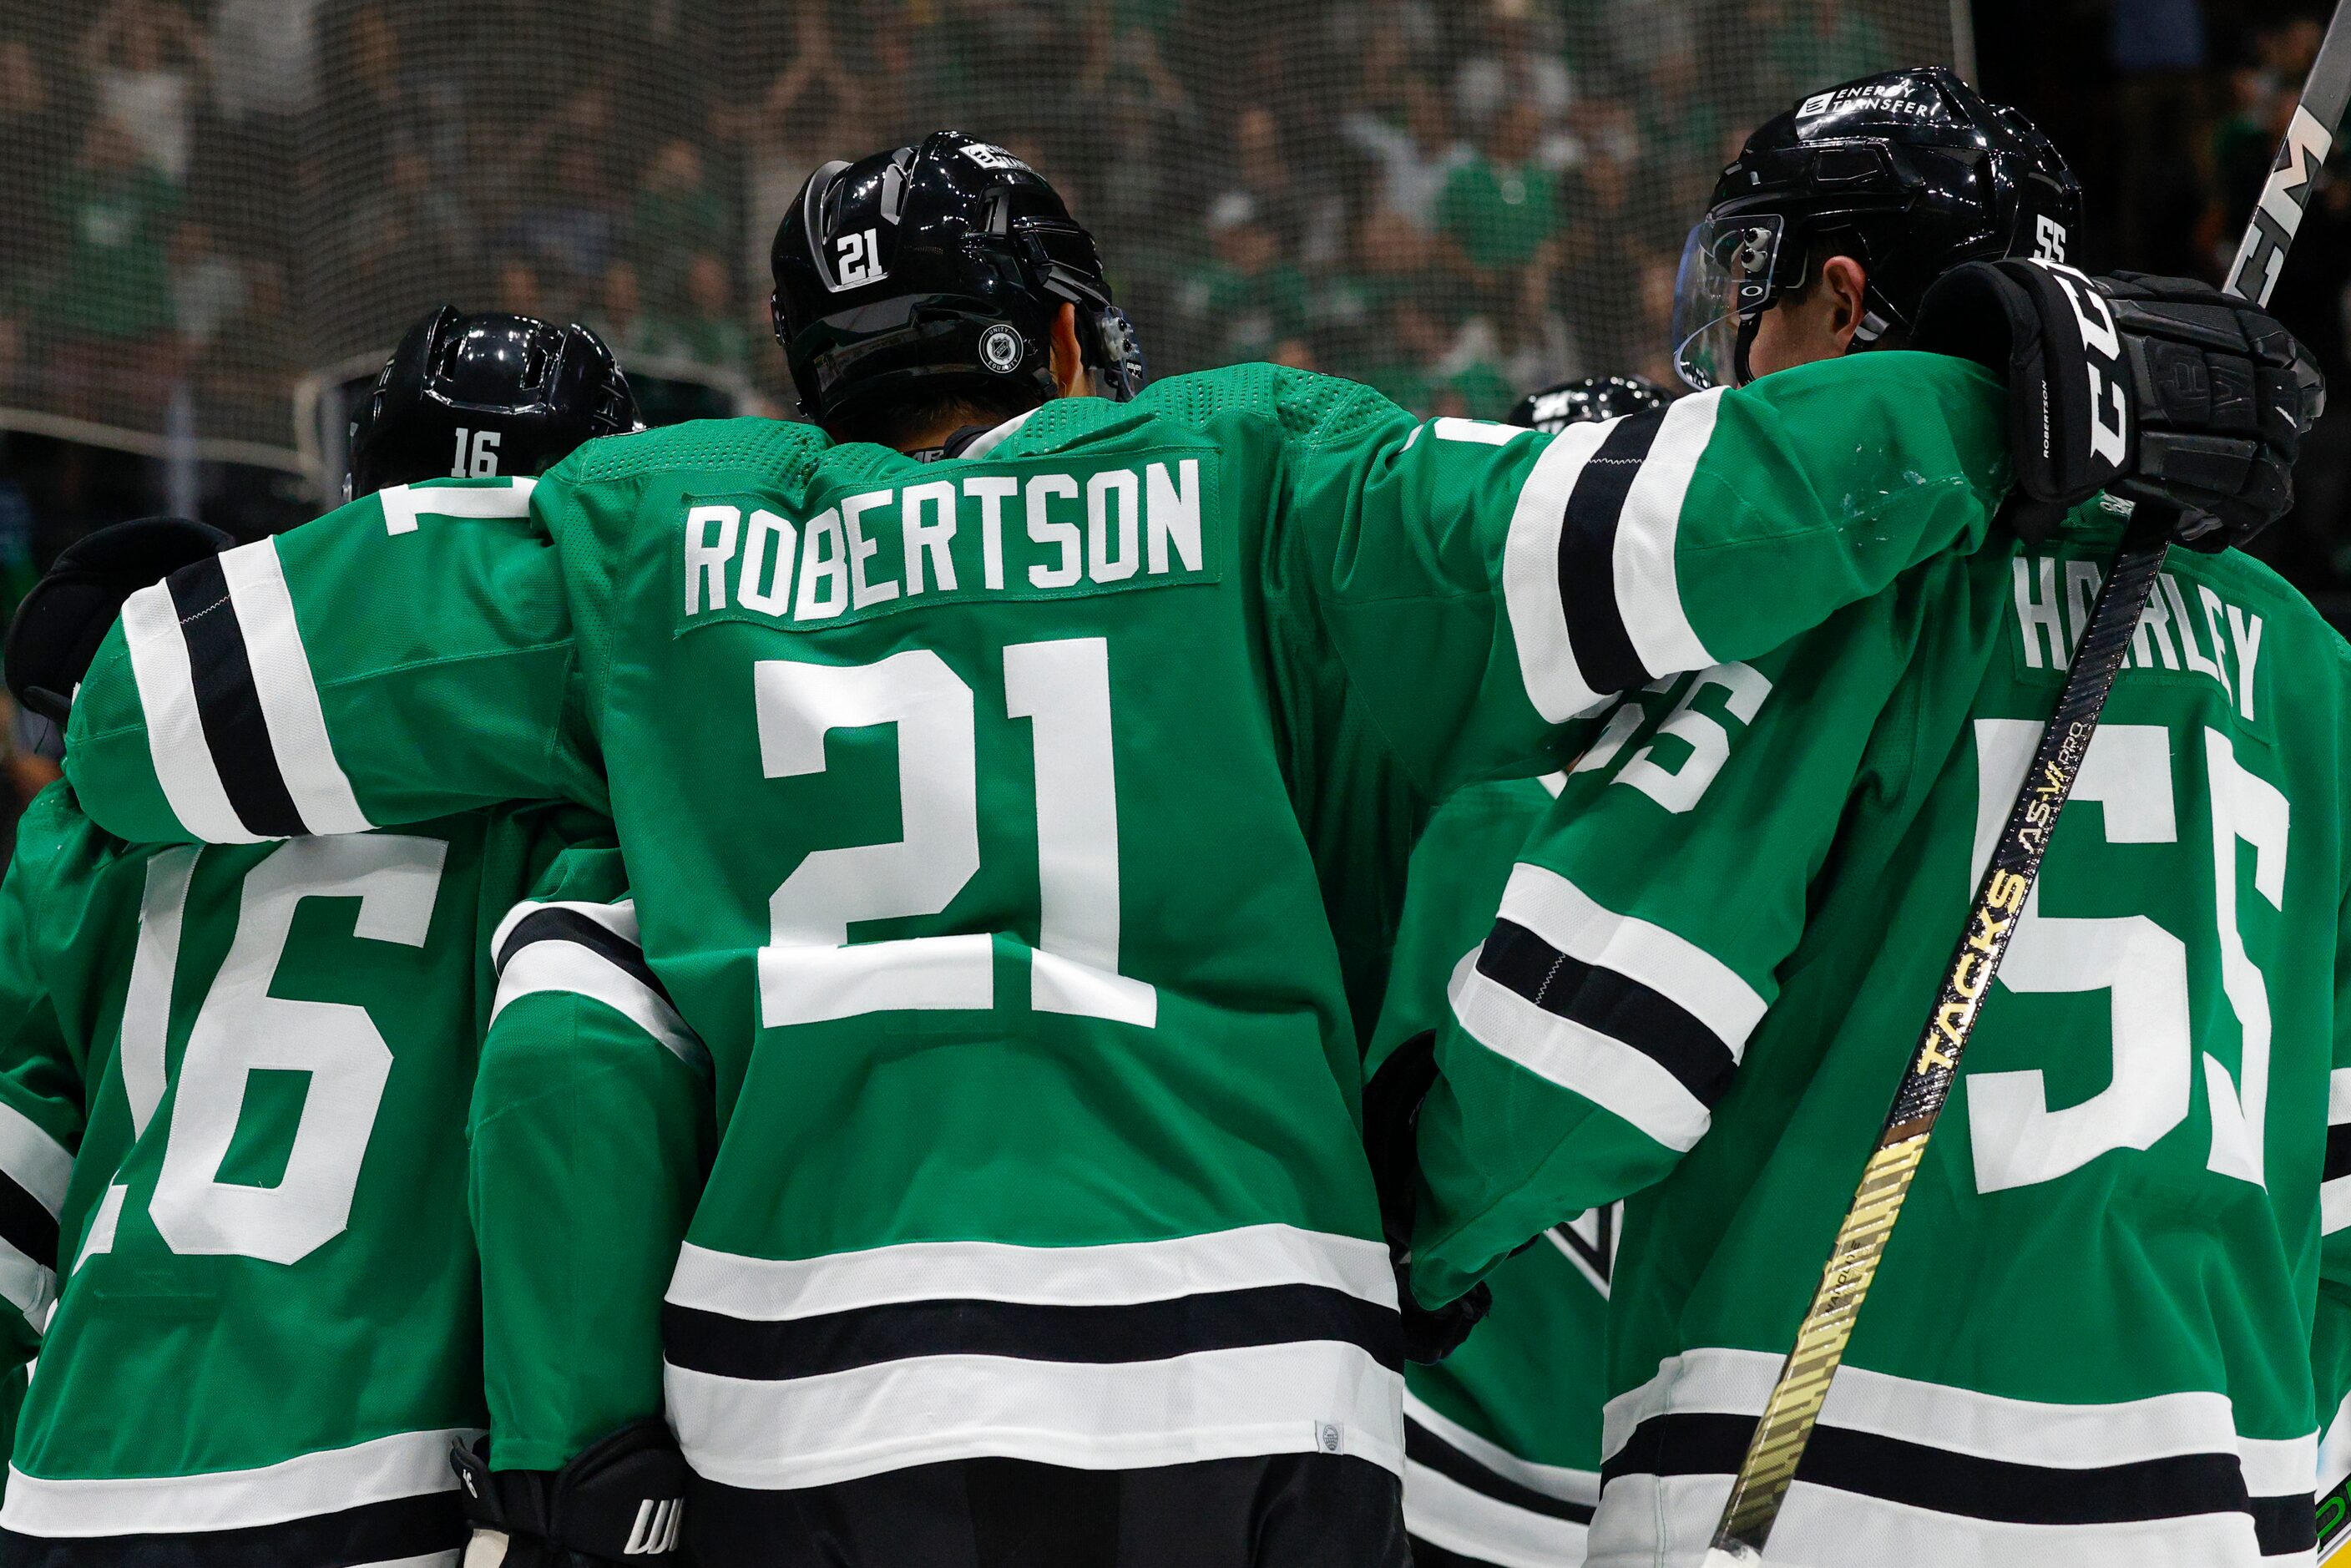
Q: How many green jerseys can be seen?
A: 4